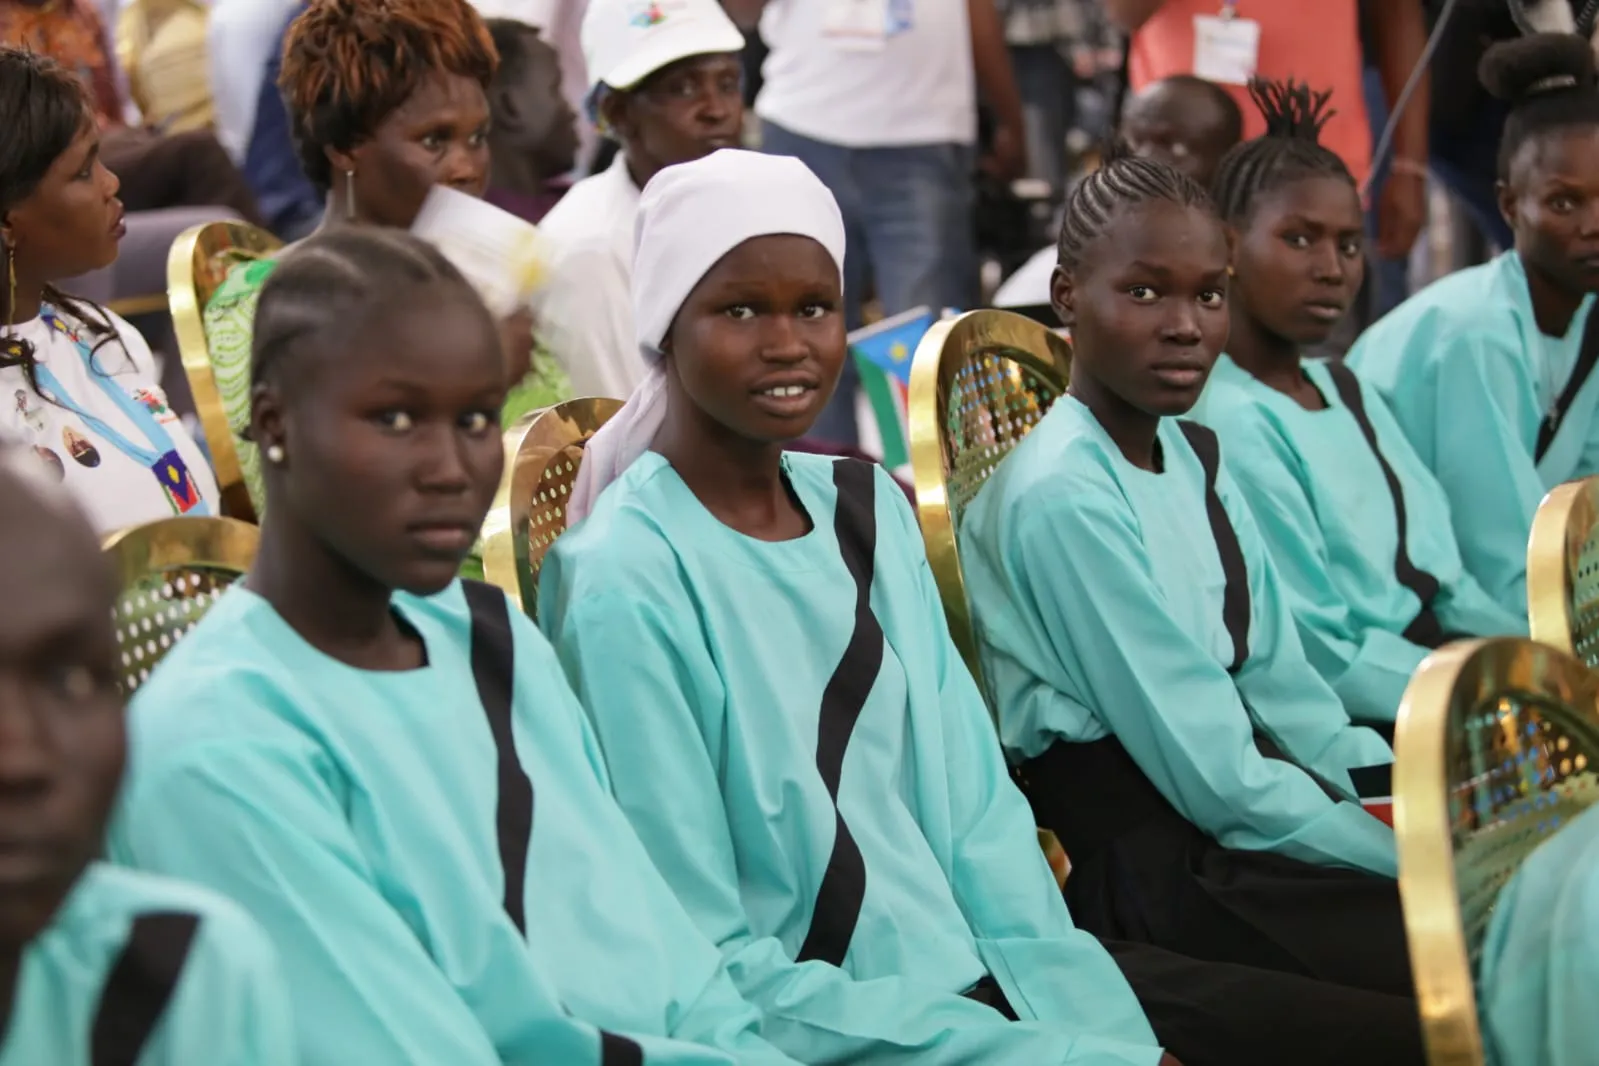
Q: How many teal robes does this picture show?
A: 7